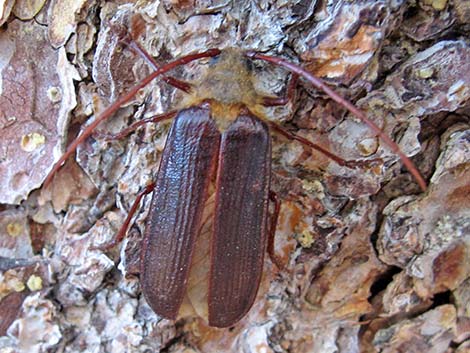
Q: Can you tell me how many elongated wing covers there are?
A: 2